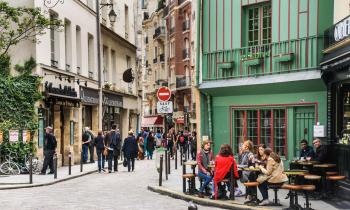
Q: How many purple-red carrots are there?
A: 0